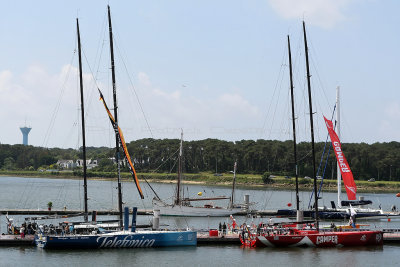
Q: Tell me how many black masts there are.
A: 4